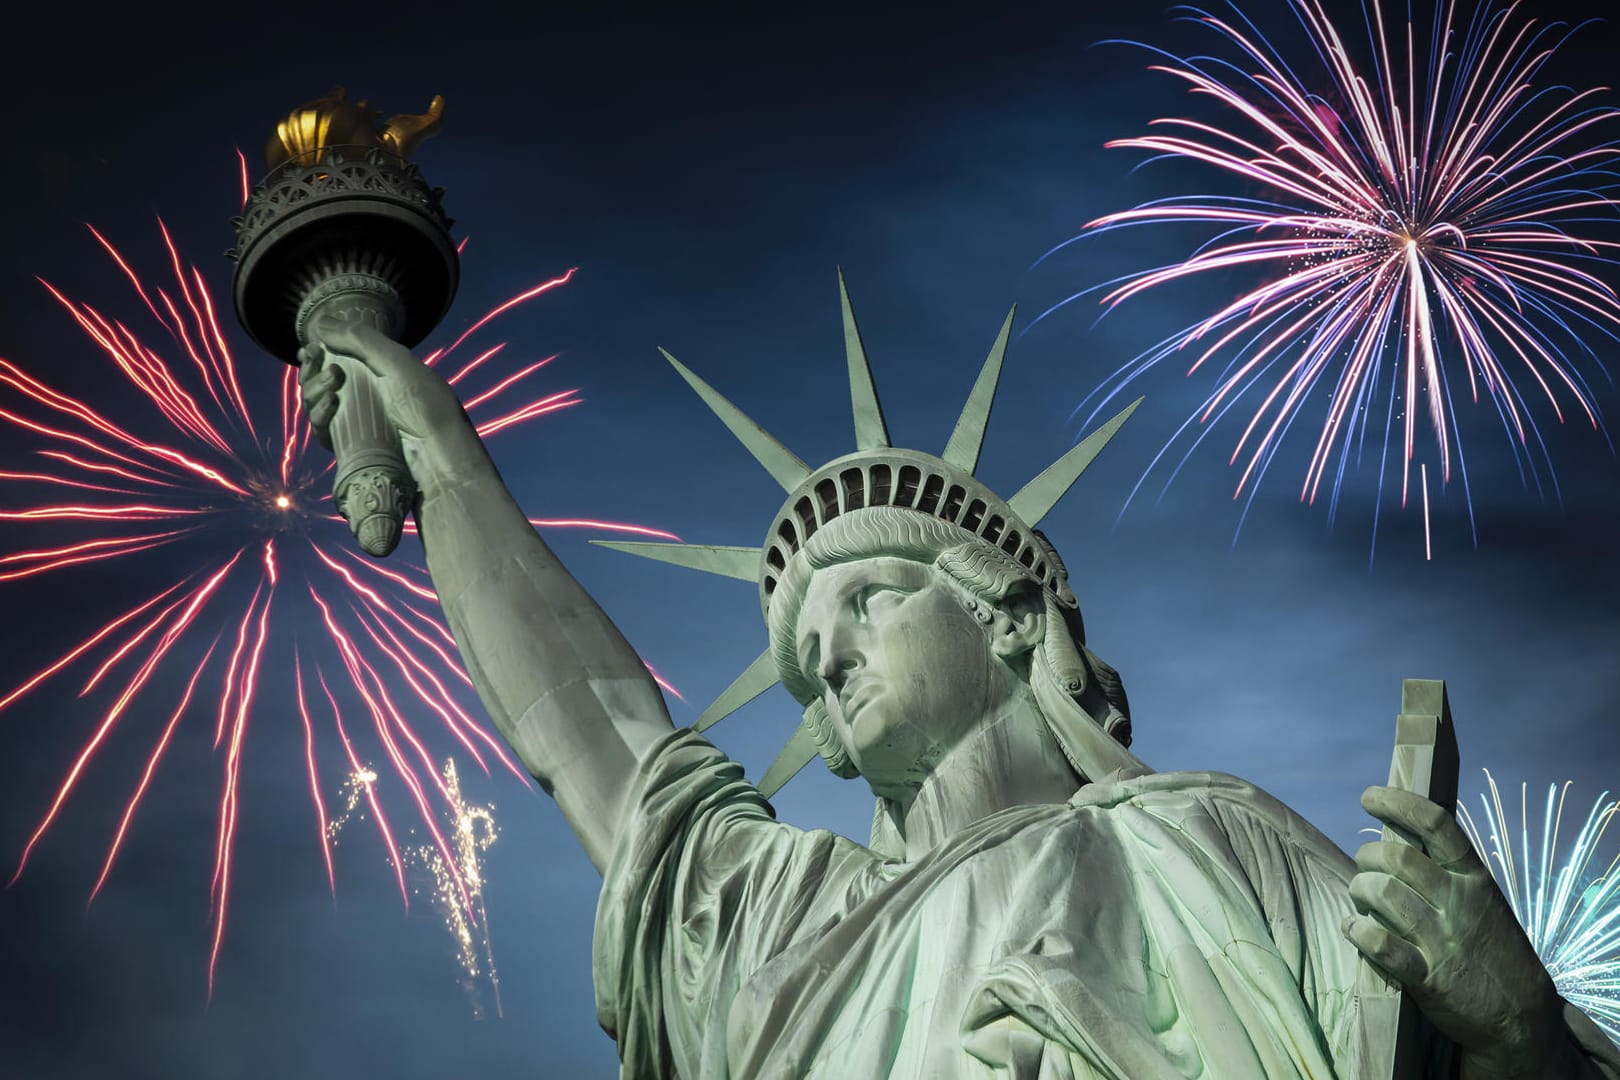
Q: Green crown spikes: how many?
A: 7